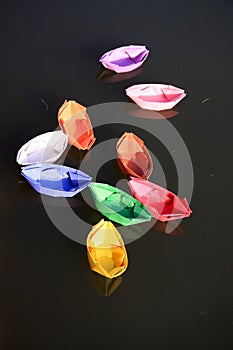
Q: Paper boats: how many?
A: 9